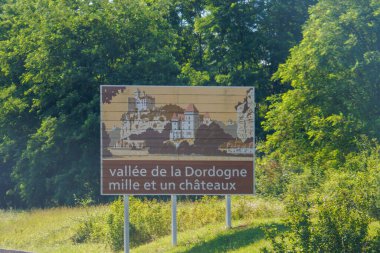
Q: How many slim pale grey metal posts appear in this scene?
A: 3